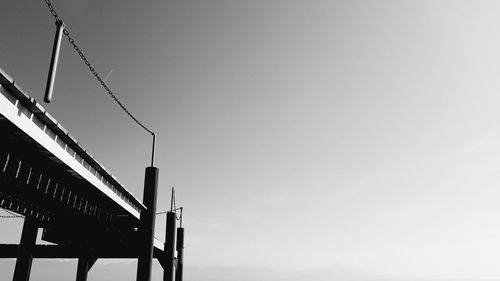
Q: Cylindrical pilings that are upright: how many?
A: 3